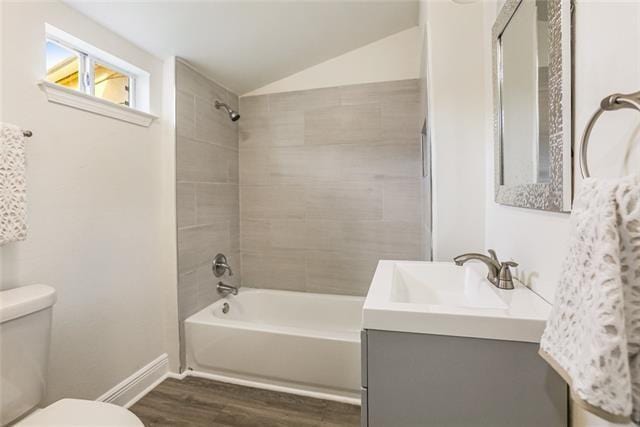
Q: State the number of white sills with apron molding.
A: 1